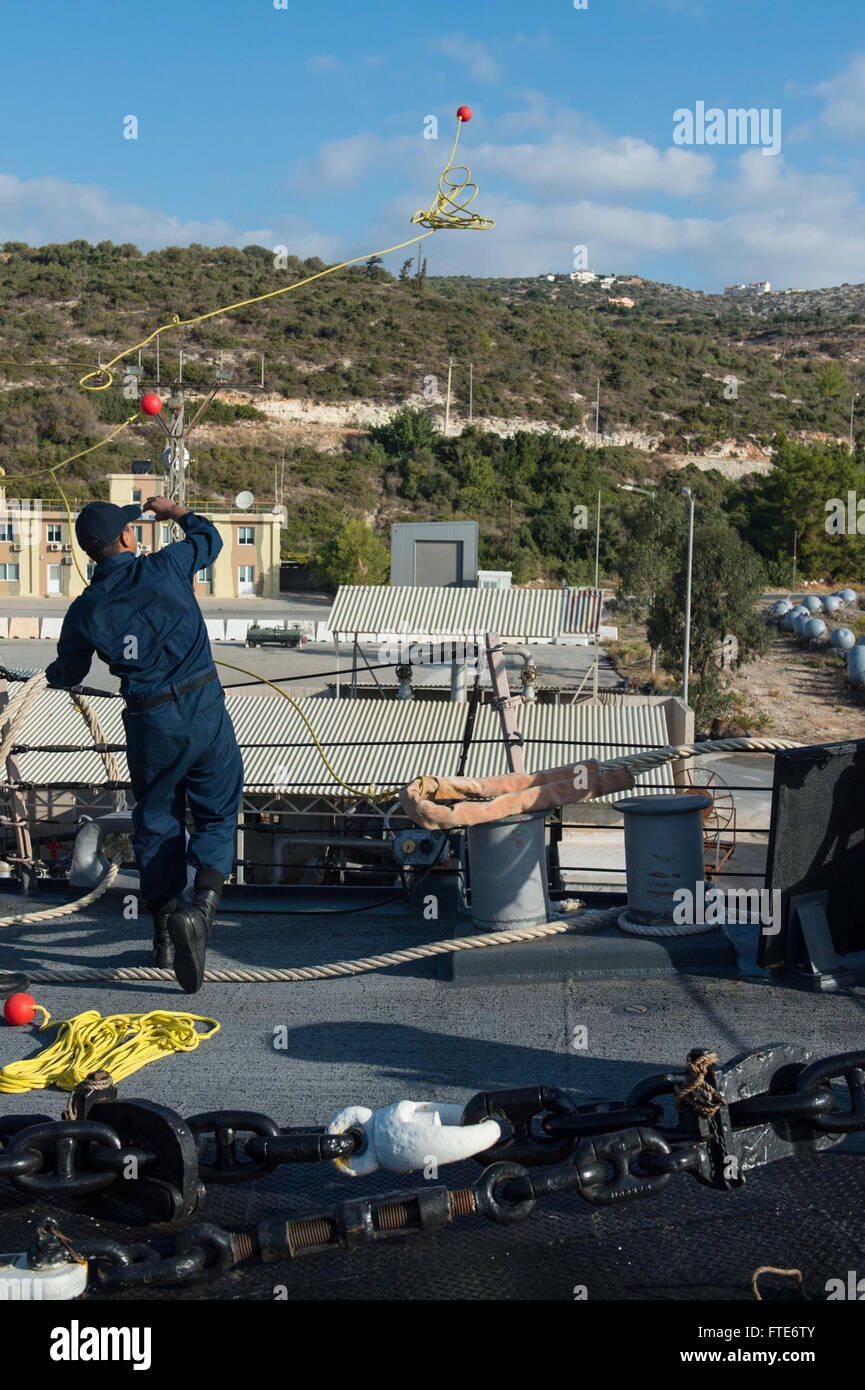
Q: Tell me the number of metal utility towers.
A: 1